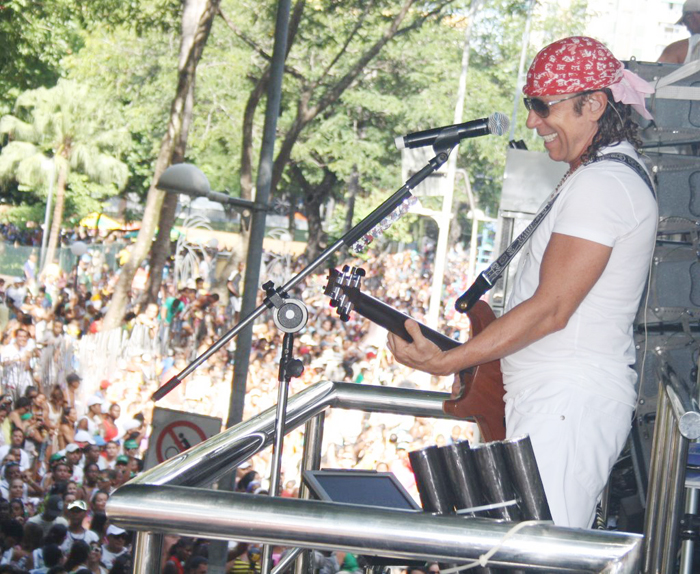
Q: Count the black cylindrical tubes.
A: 4